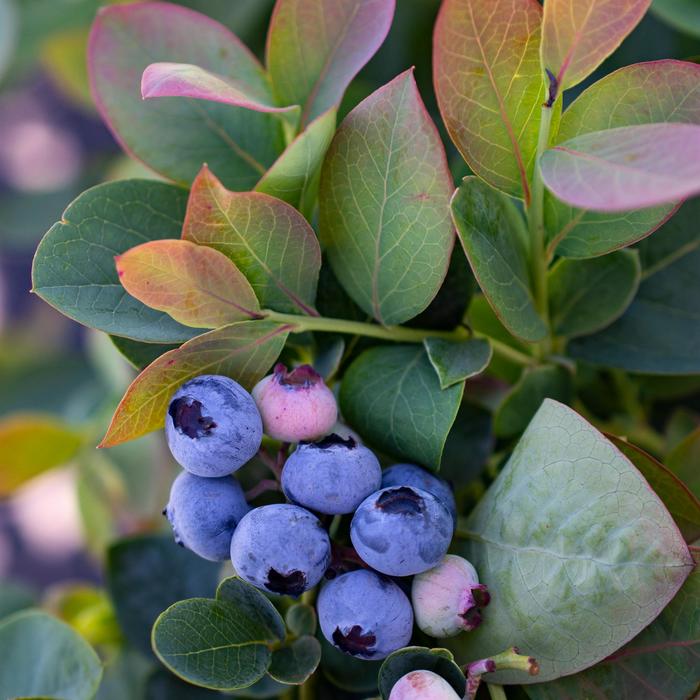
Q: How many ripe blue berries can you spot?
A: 7